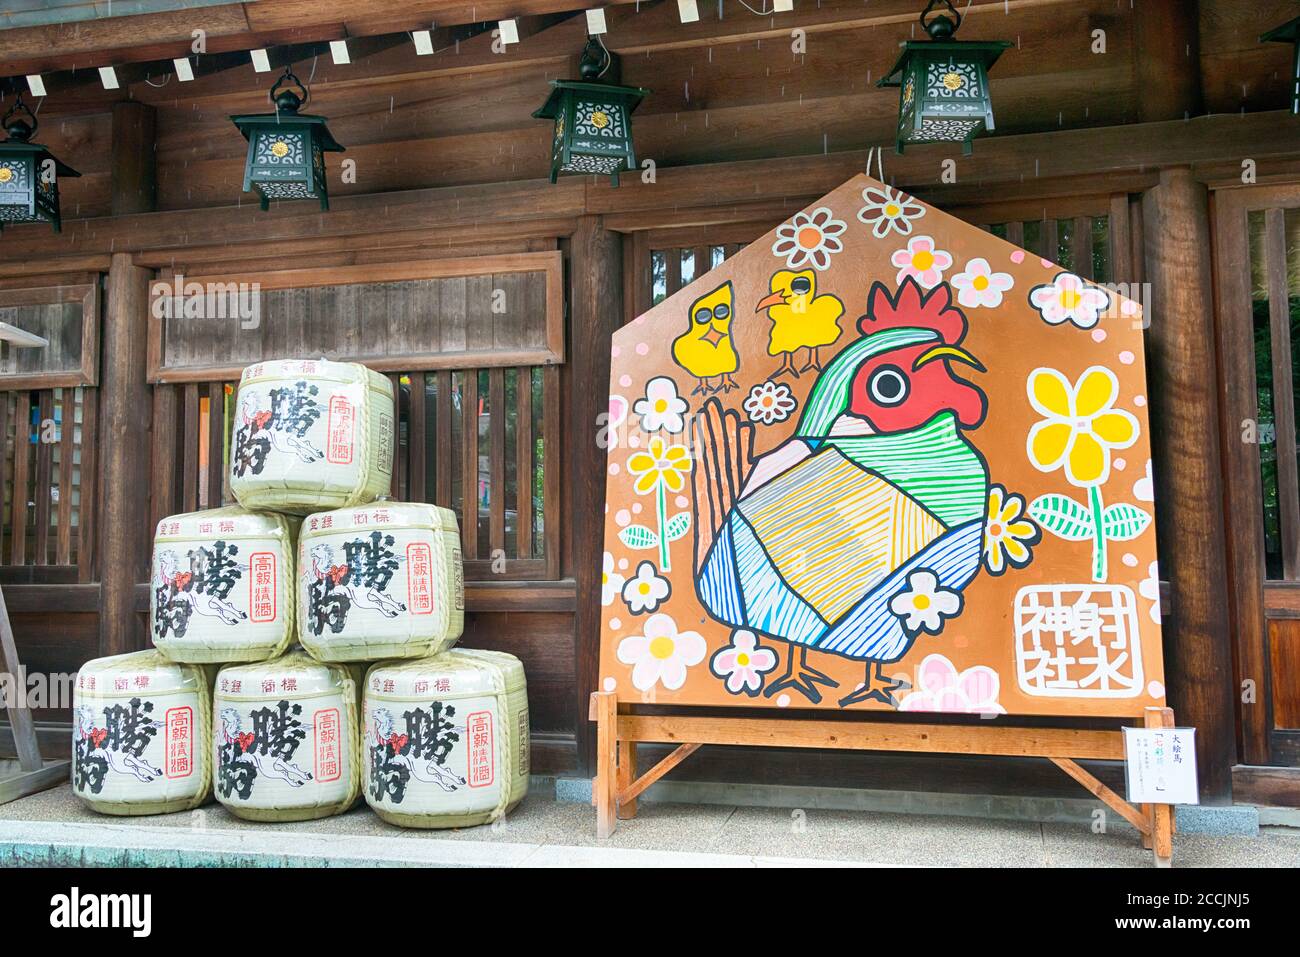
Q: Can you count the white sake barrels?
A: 6